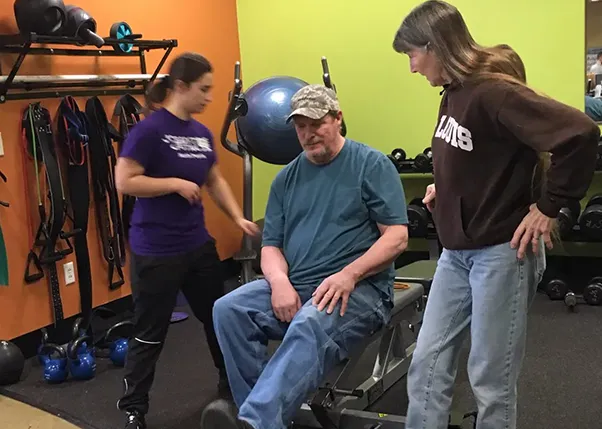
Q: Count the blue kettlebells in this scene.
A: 5